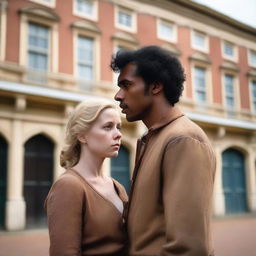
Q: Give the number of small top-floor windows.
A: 7